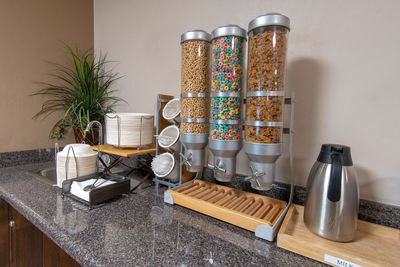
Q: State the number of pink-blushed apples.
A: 0